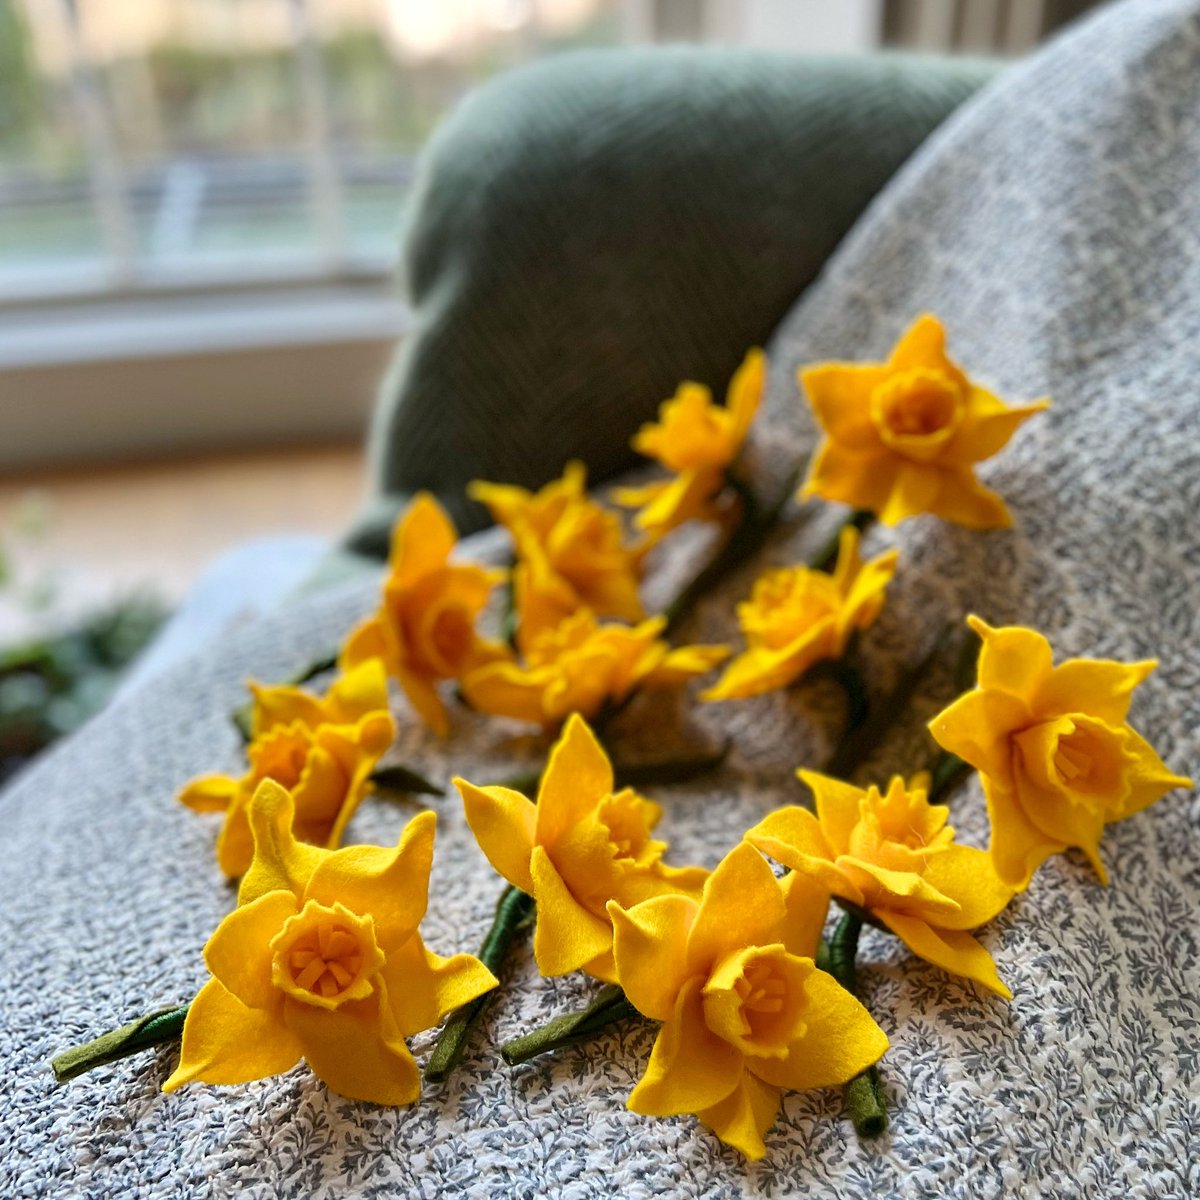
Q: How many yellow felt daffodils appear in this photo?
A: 12